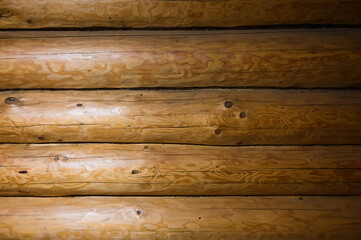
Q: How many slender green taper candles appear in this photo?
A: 0